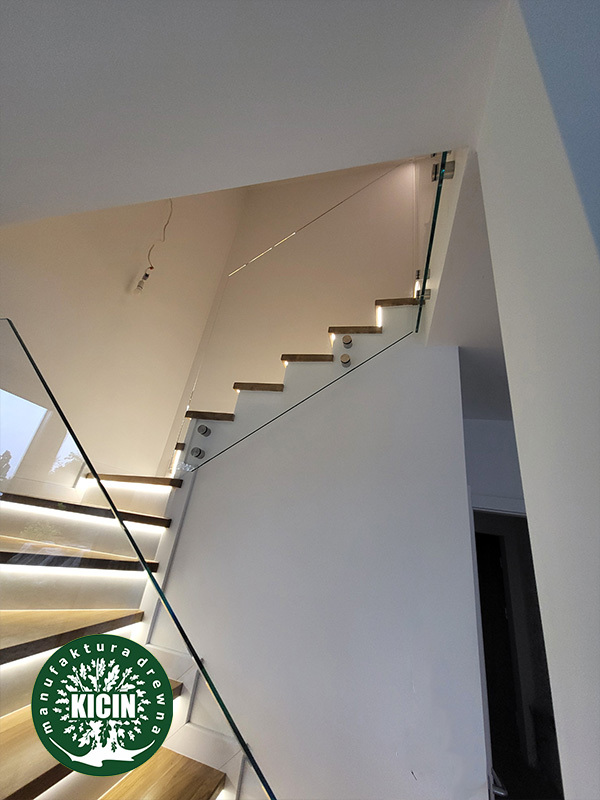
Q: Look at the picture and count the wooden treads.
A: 12